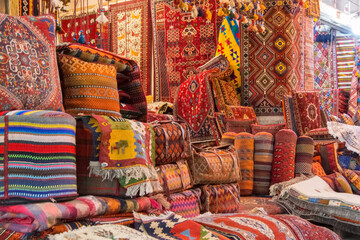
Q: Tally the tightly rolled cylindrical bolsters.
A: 5